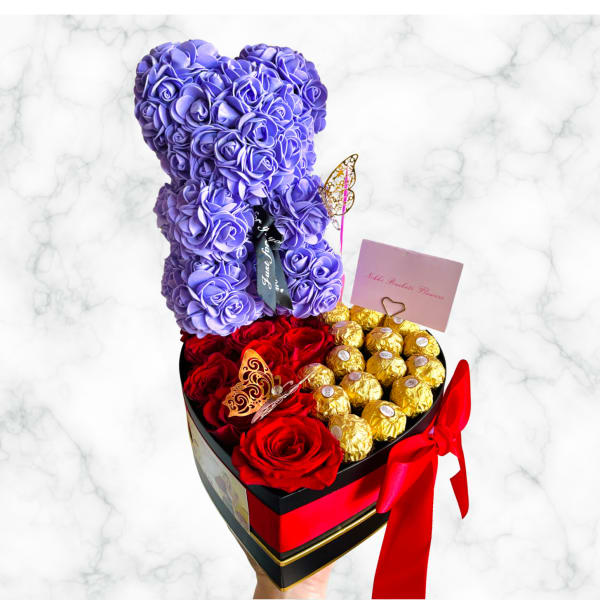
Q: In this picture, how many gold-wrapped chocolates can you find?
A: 15